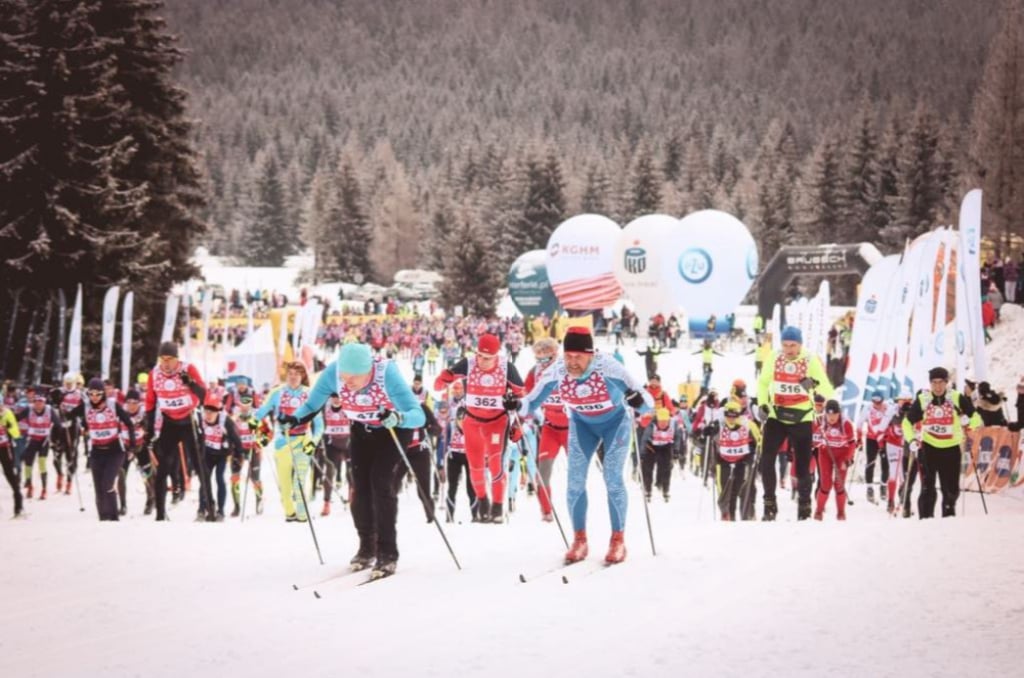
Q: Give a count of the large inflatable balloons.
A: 4